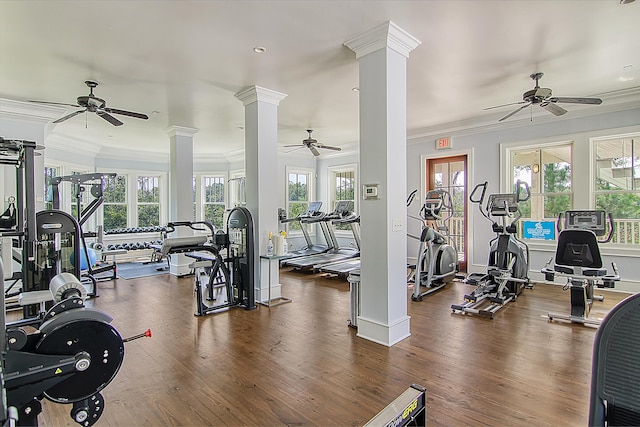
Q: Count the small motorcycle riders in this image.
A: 0